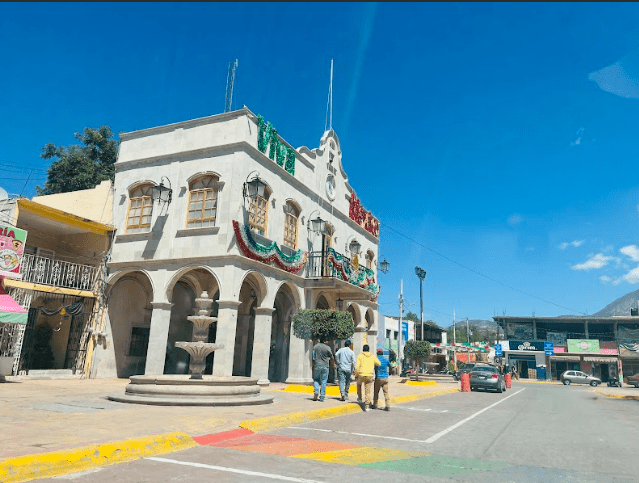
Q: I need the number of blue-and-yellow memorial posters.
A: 0